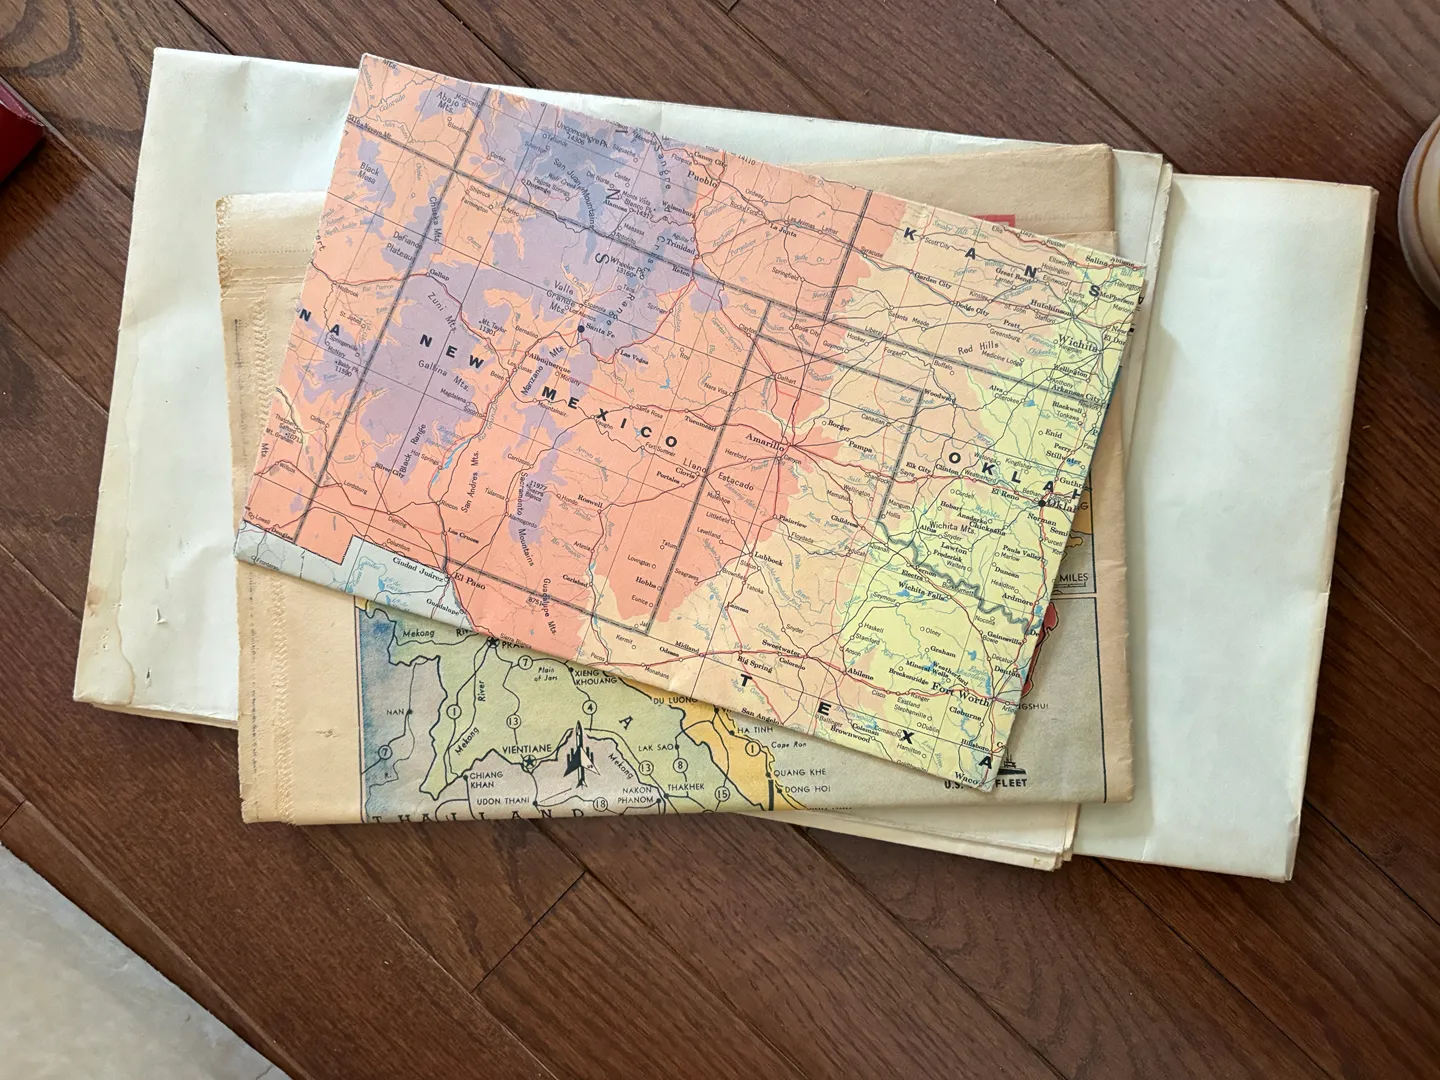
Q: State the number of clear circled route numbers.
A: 10